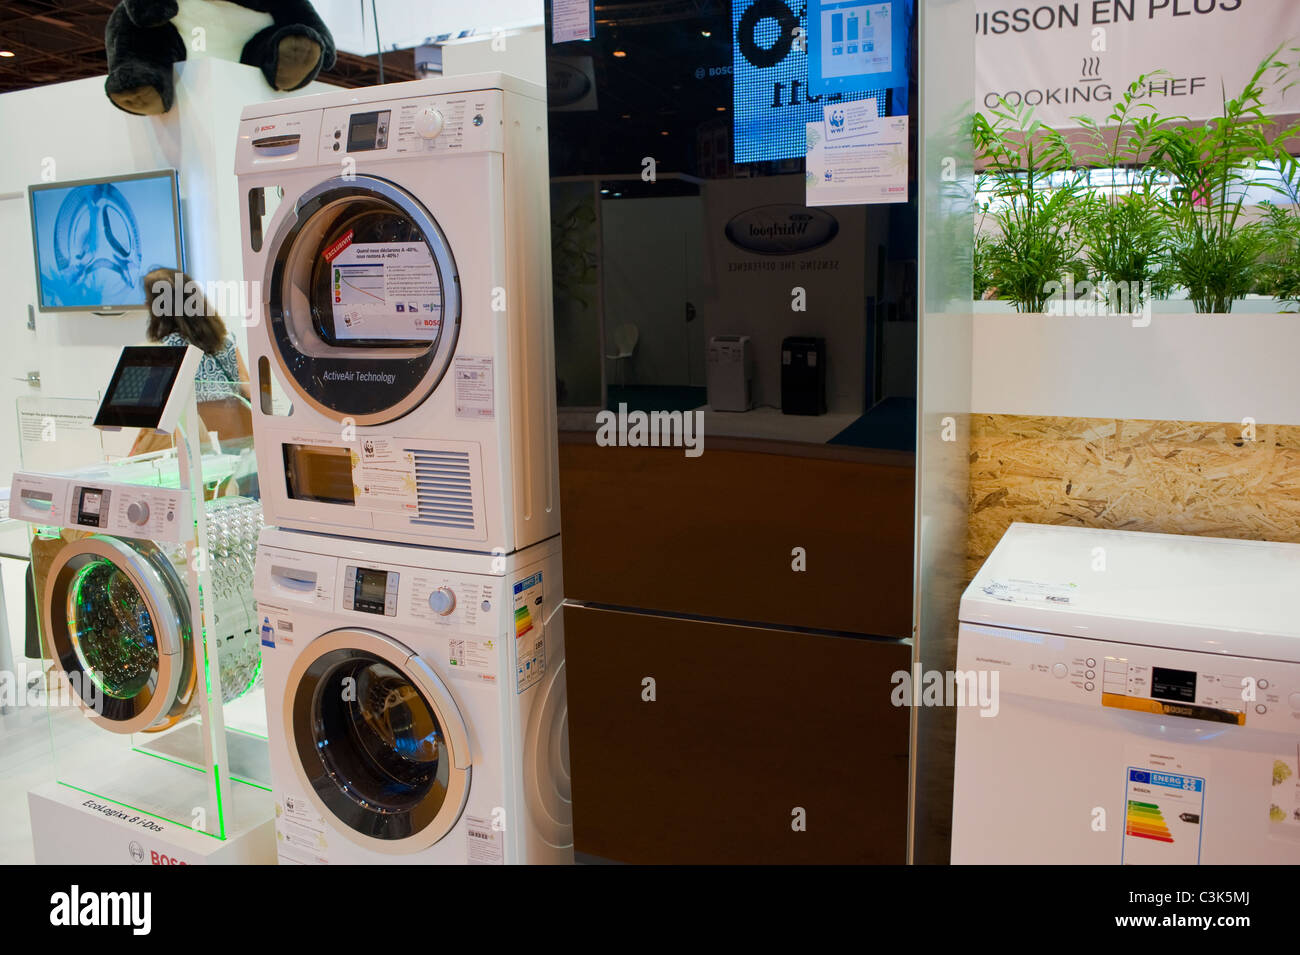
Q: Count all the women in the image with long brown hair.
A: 1